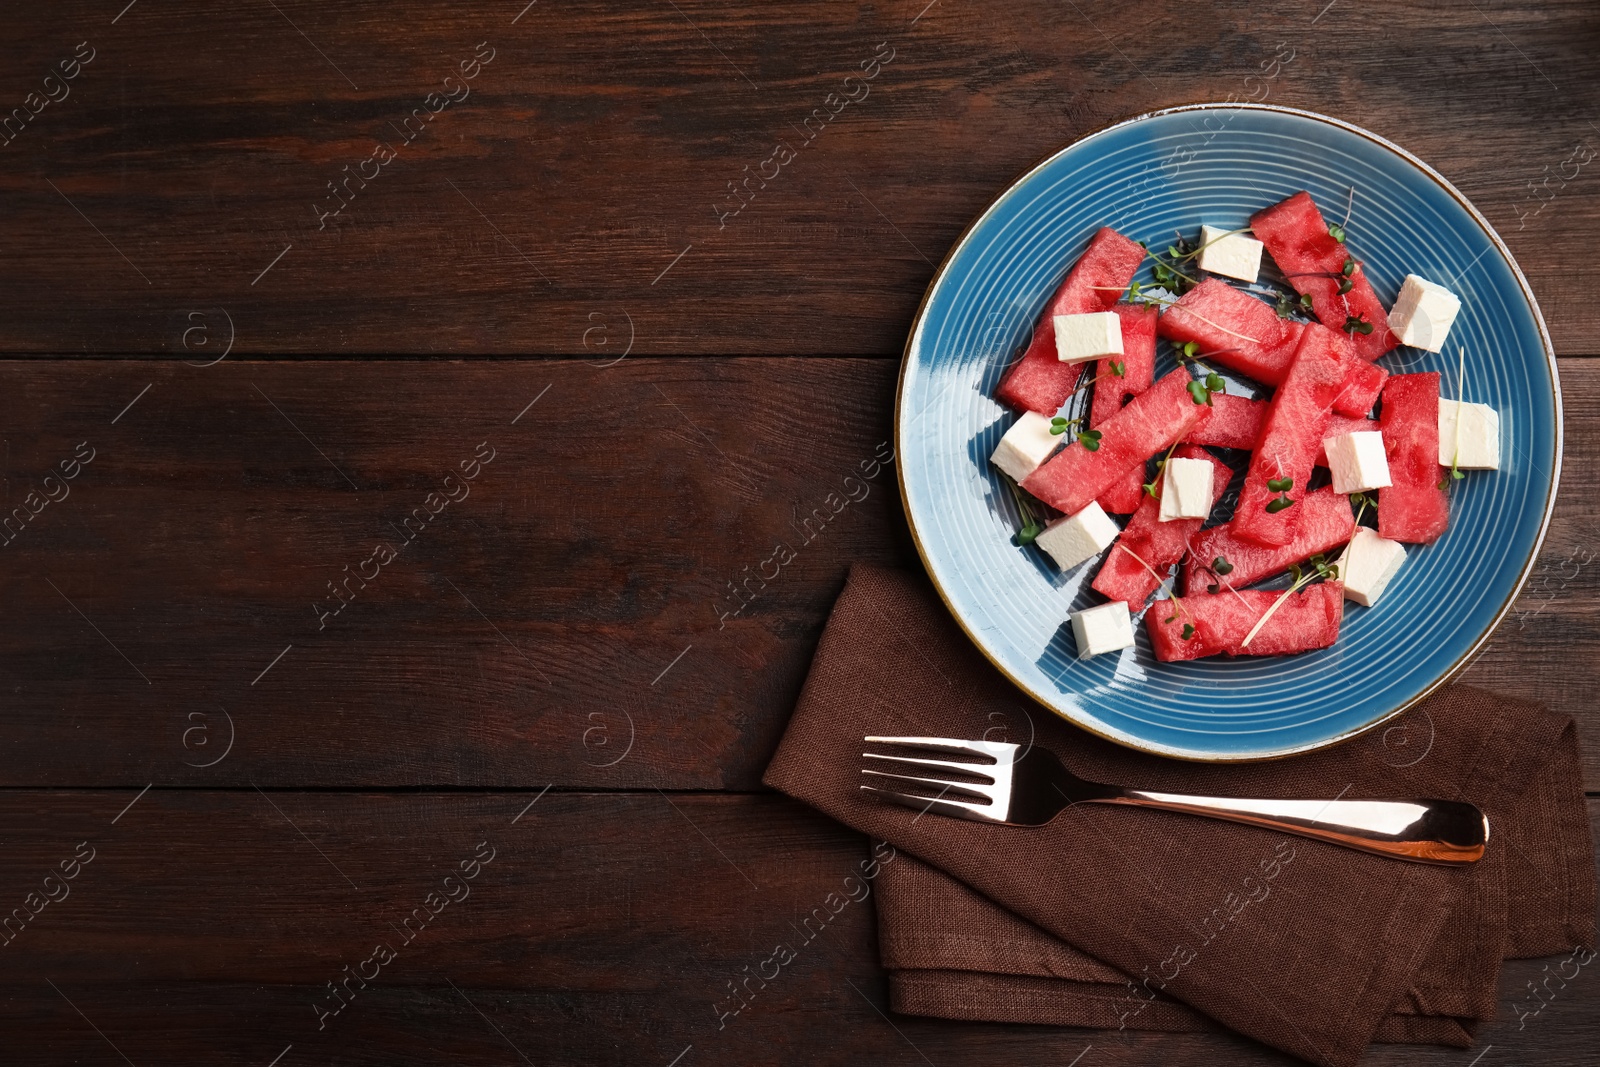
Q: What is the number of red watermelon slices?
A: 11